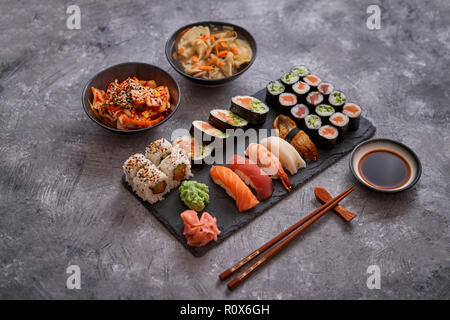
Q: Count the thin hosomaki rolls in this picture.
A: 15